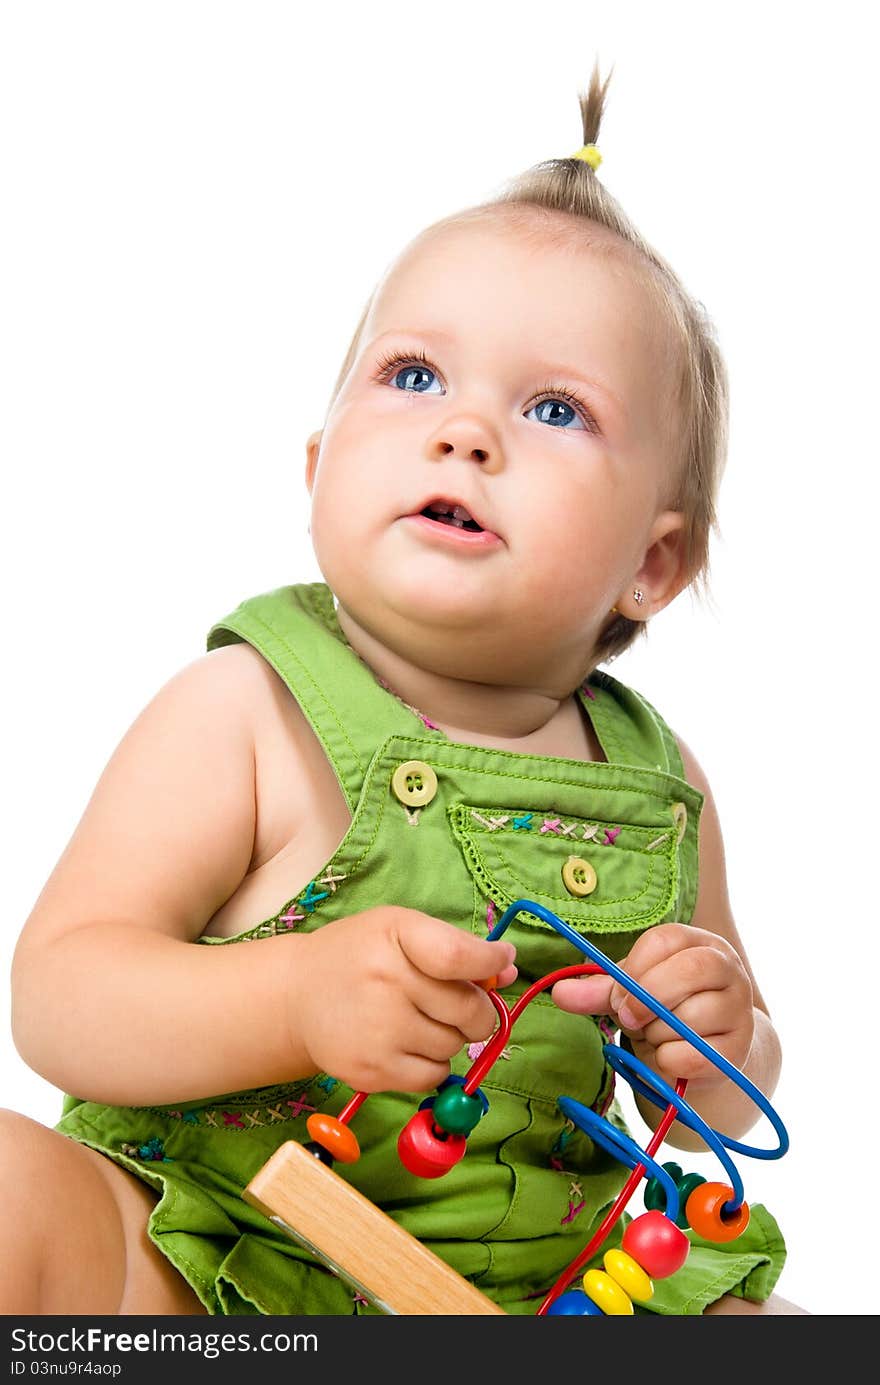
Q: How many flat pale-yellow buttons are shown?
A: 3